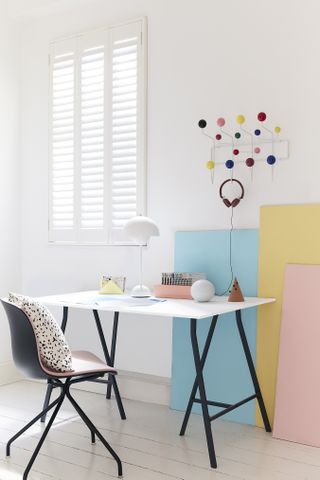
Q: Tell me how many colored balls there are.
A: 14